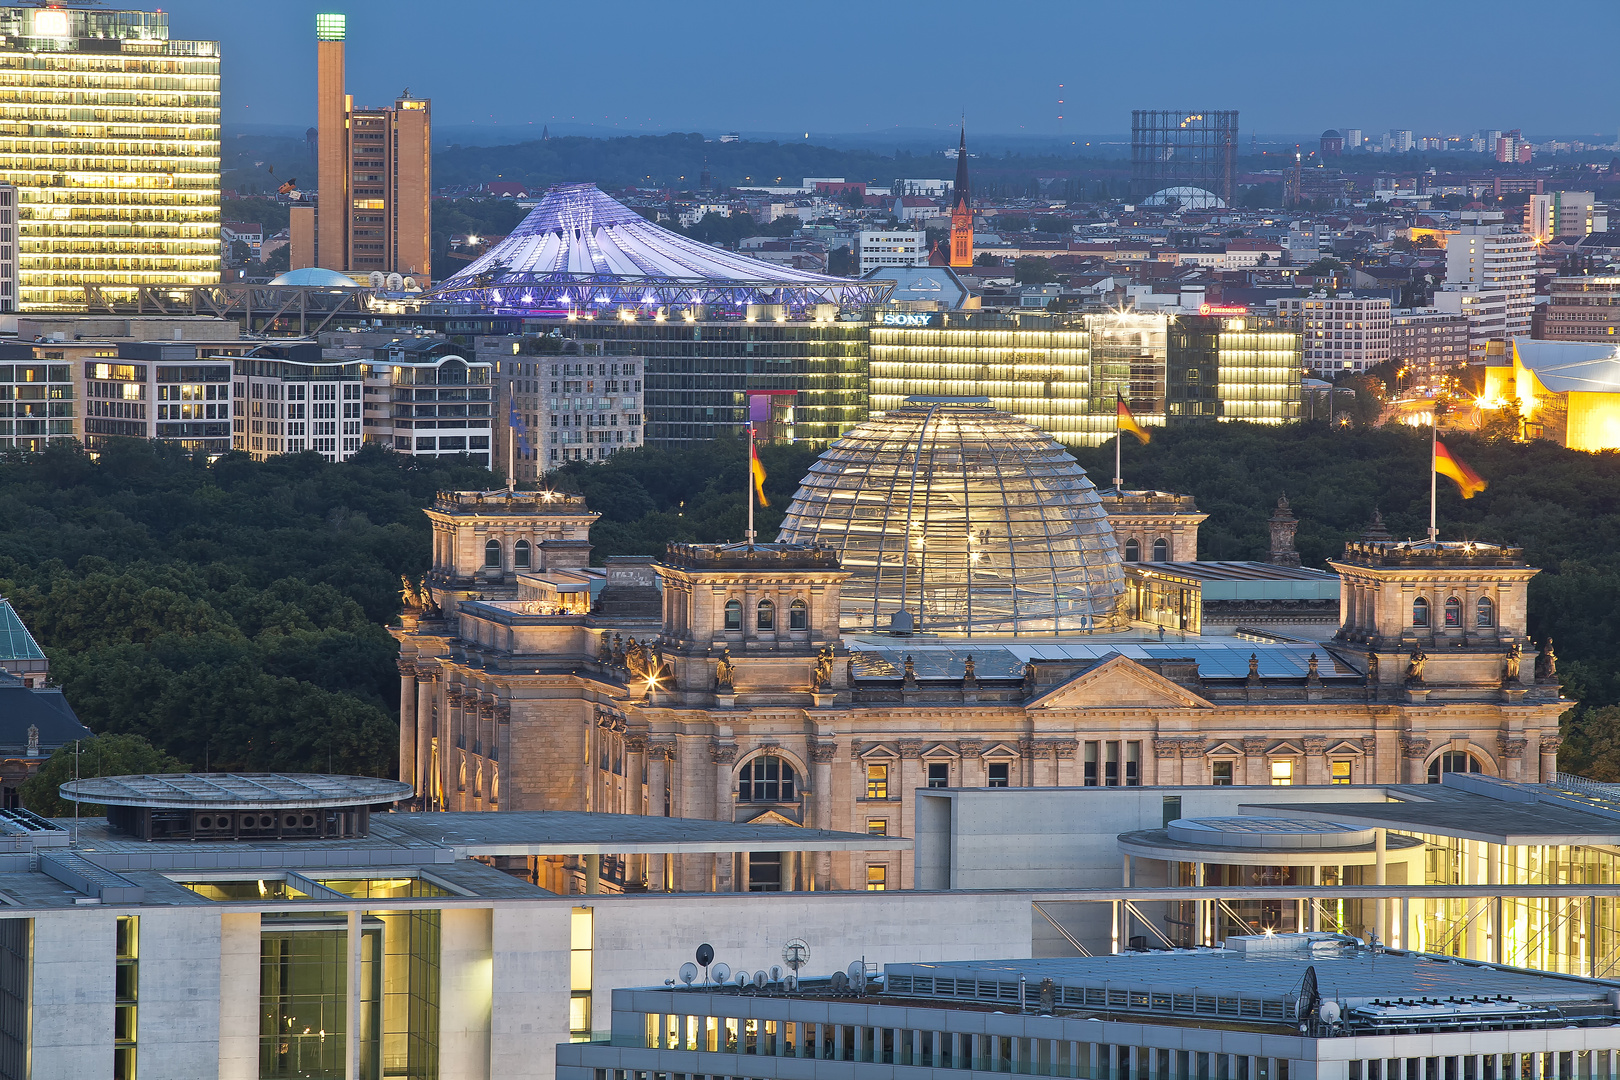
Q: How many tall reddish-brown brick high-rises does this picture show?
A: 1